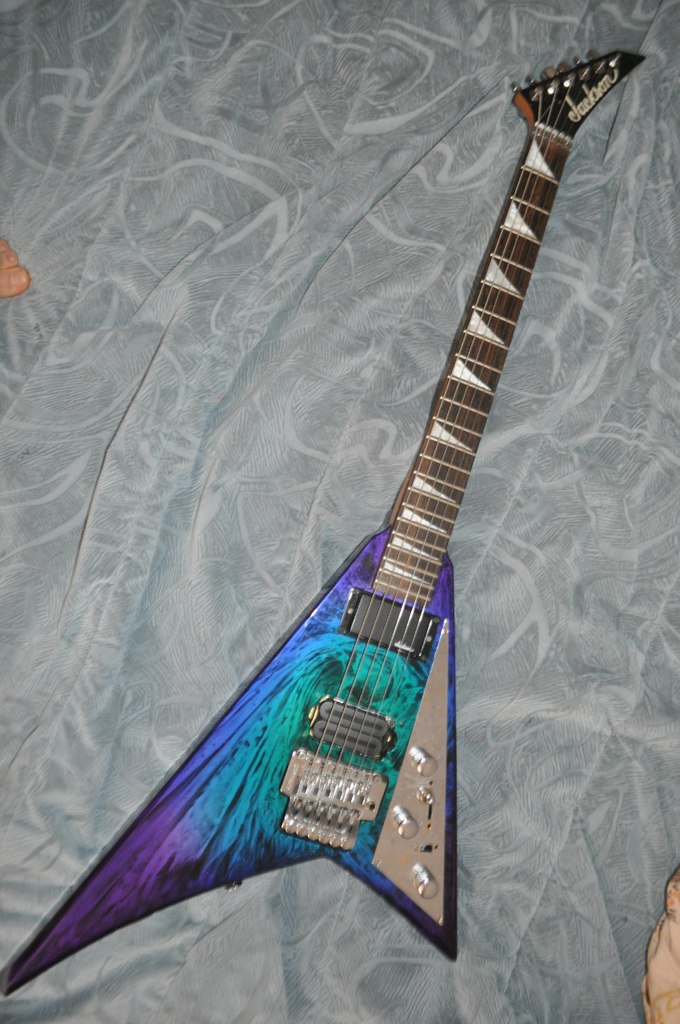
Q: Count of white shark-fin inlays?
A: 10